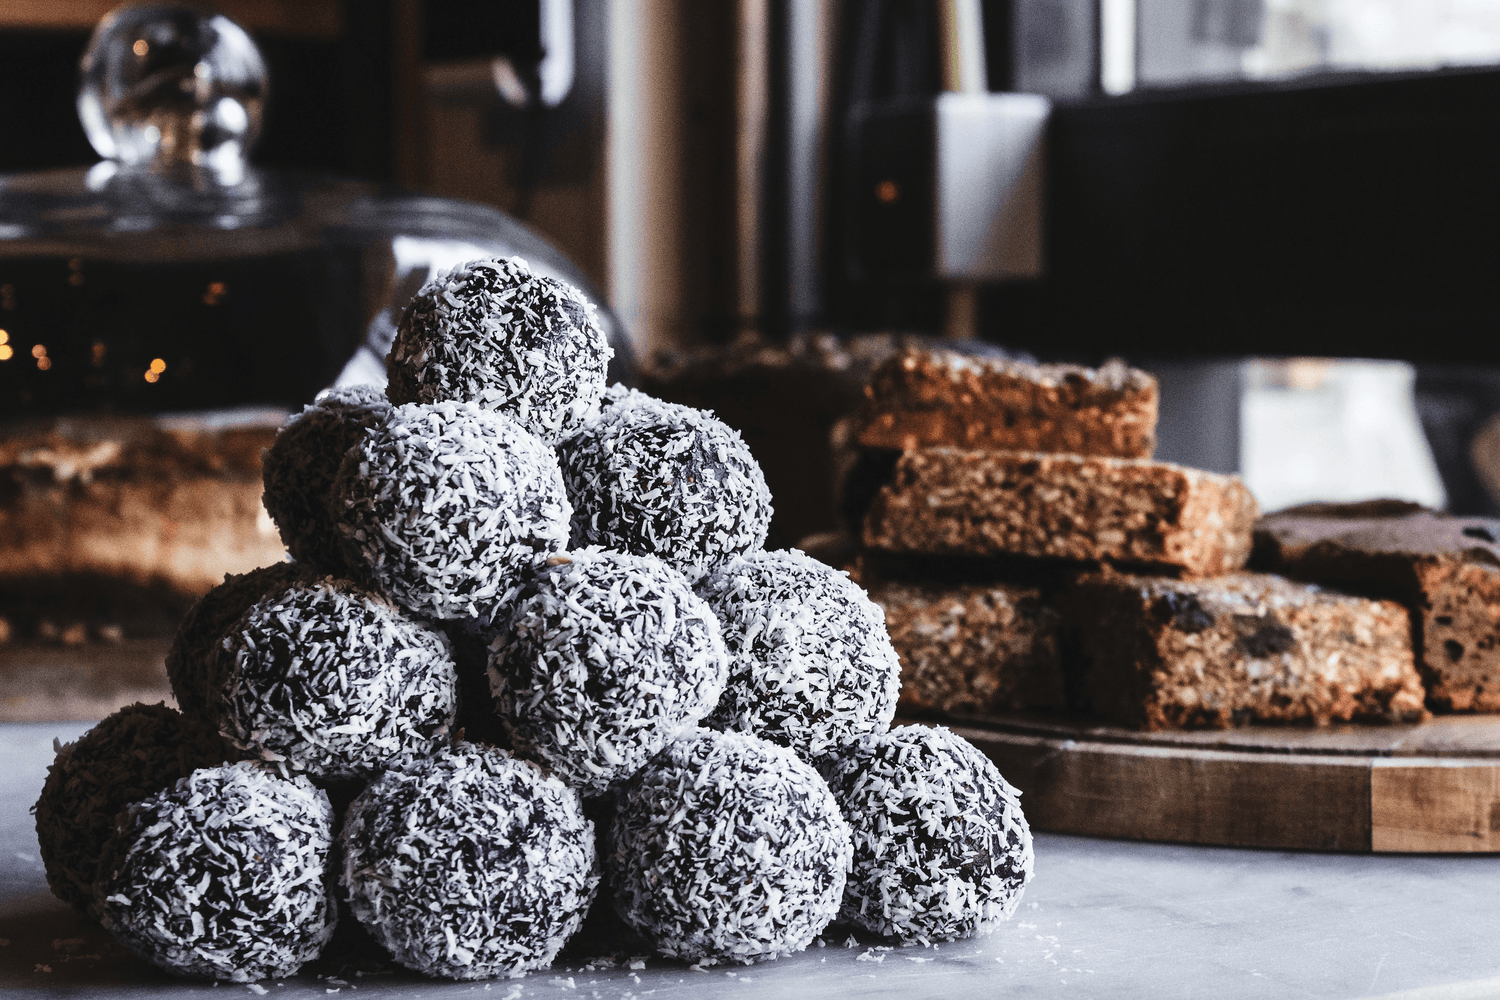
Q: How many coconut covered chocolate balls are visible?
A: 13